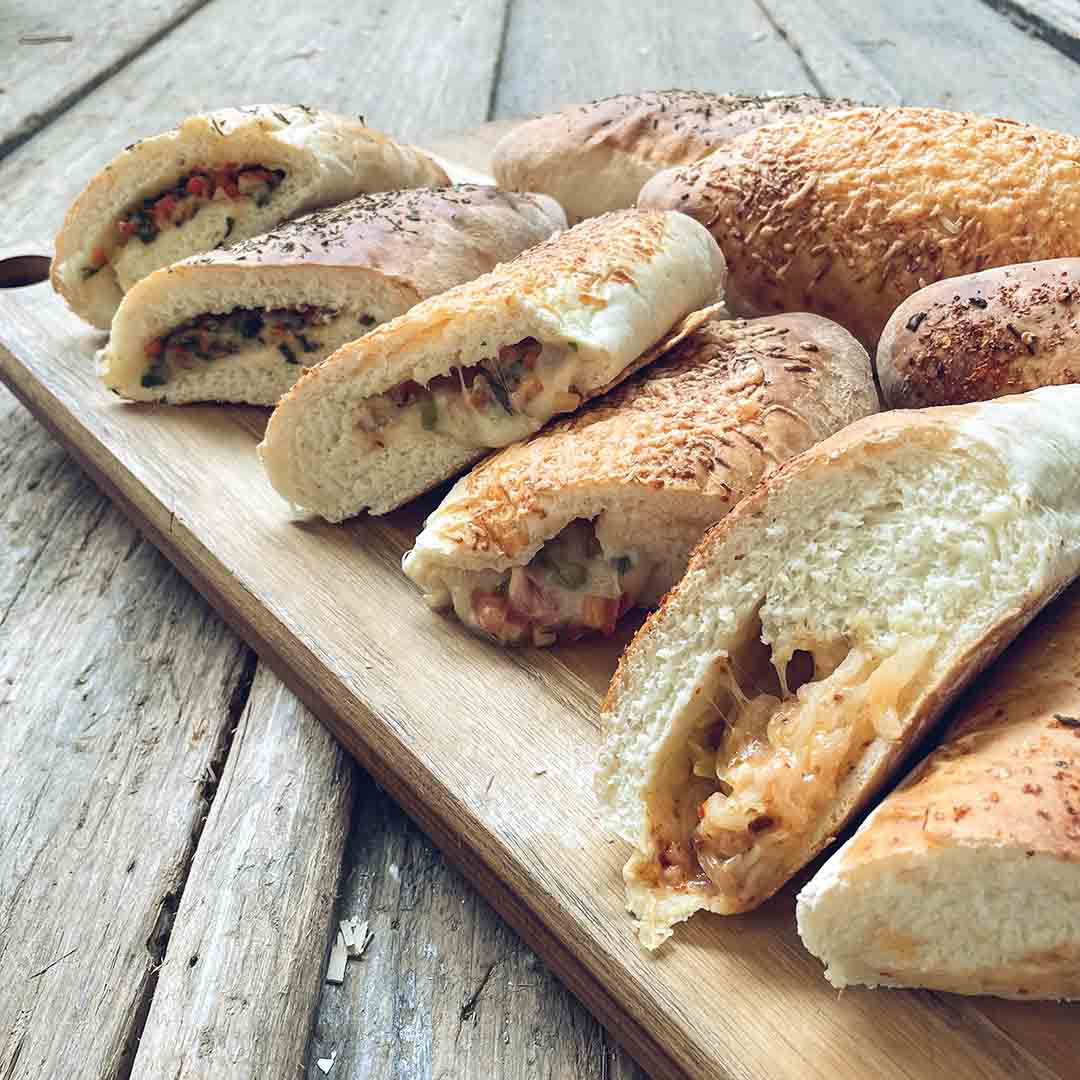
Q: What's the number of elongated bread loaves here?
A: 9